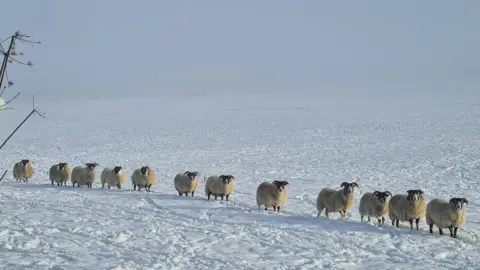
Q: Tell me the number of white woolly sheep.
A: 12